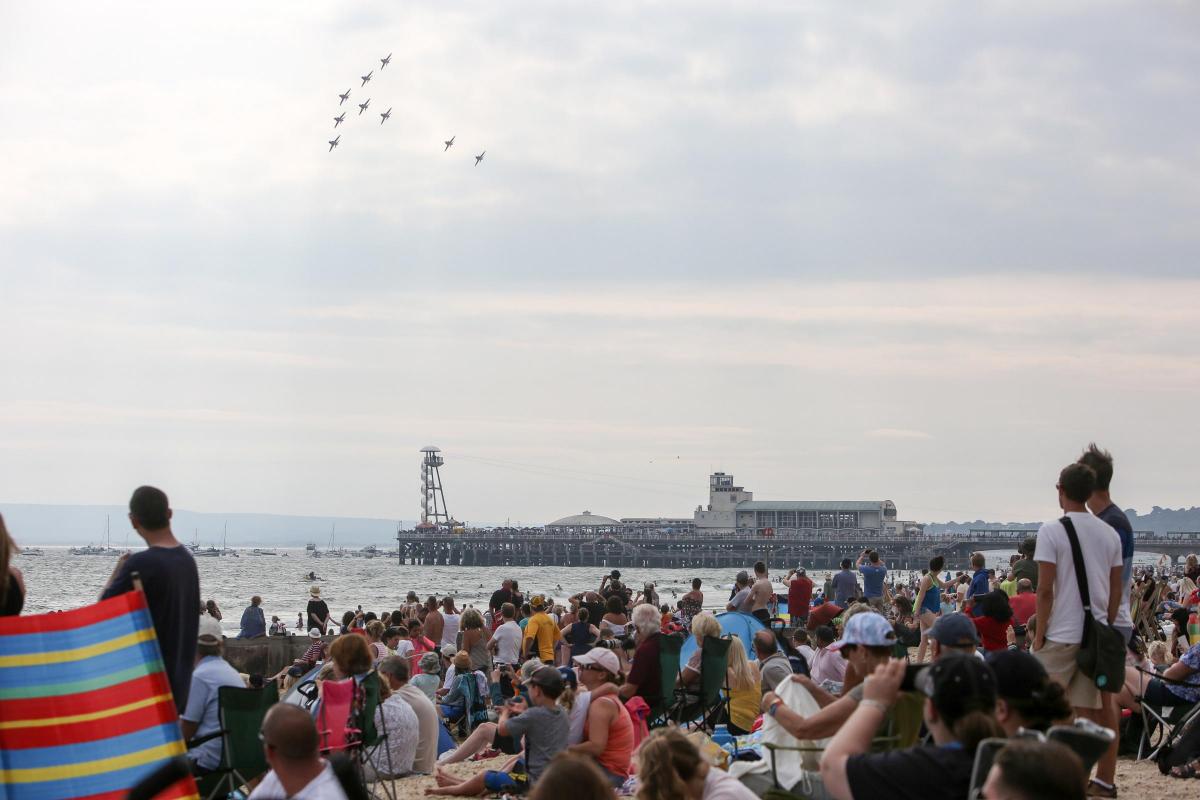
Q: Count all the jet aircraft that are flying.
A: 9